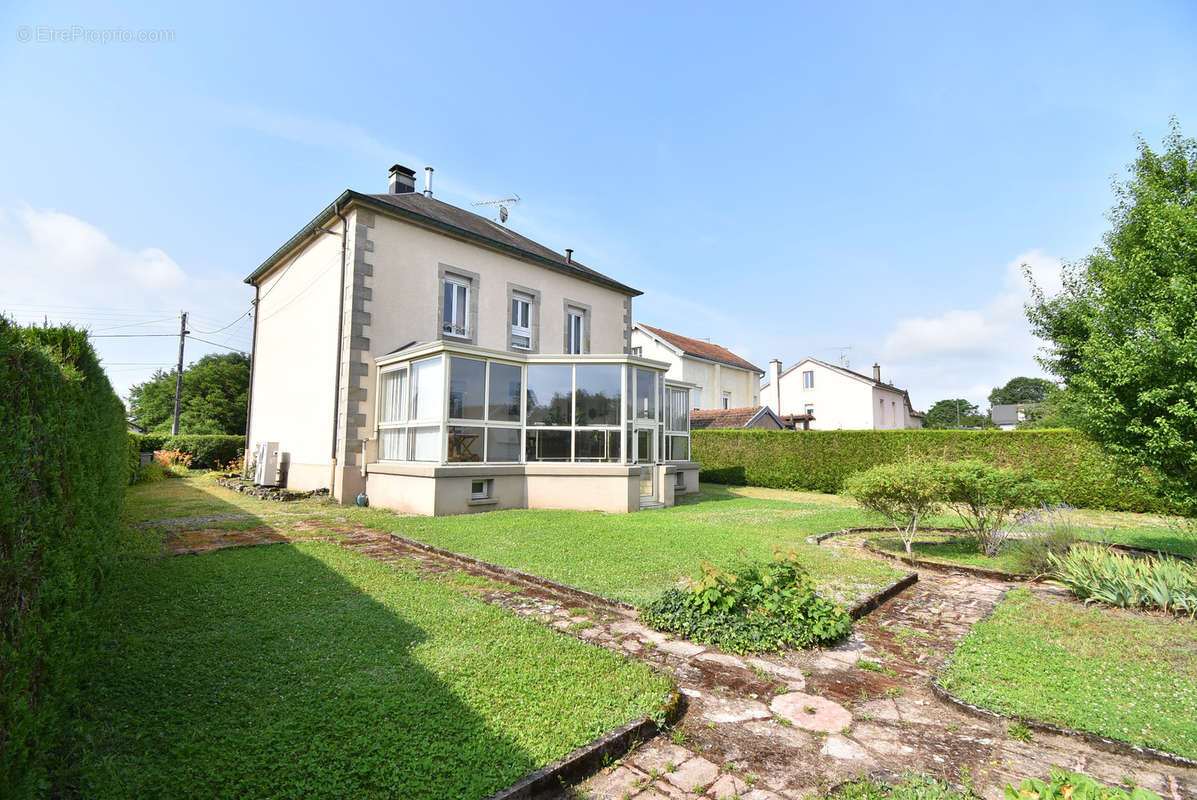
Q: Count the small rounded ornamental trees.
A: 2